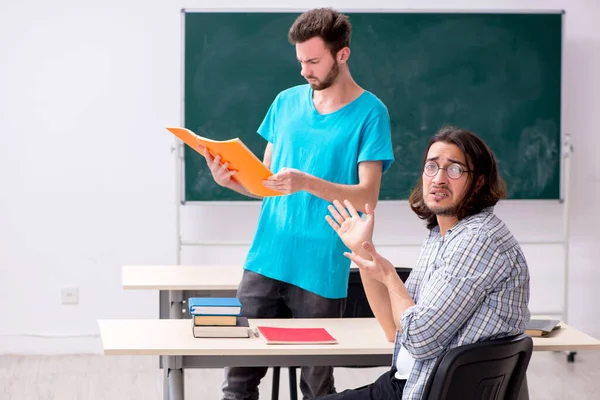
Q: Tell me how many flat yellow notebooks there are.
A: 0